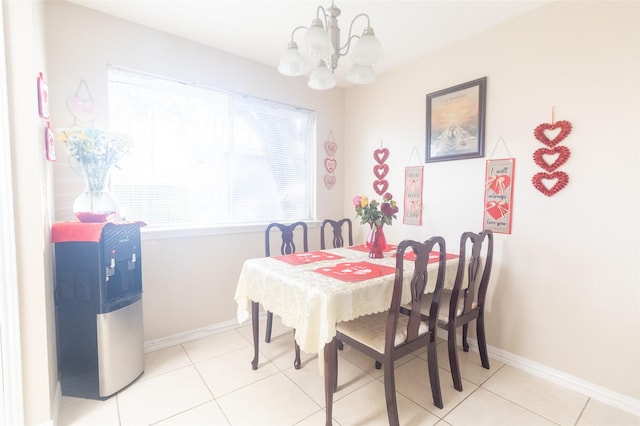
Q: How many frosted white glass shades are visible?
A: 5